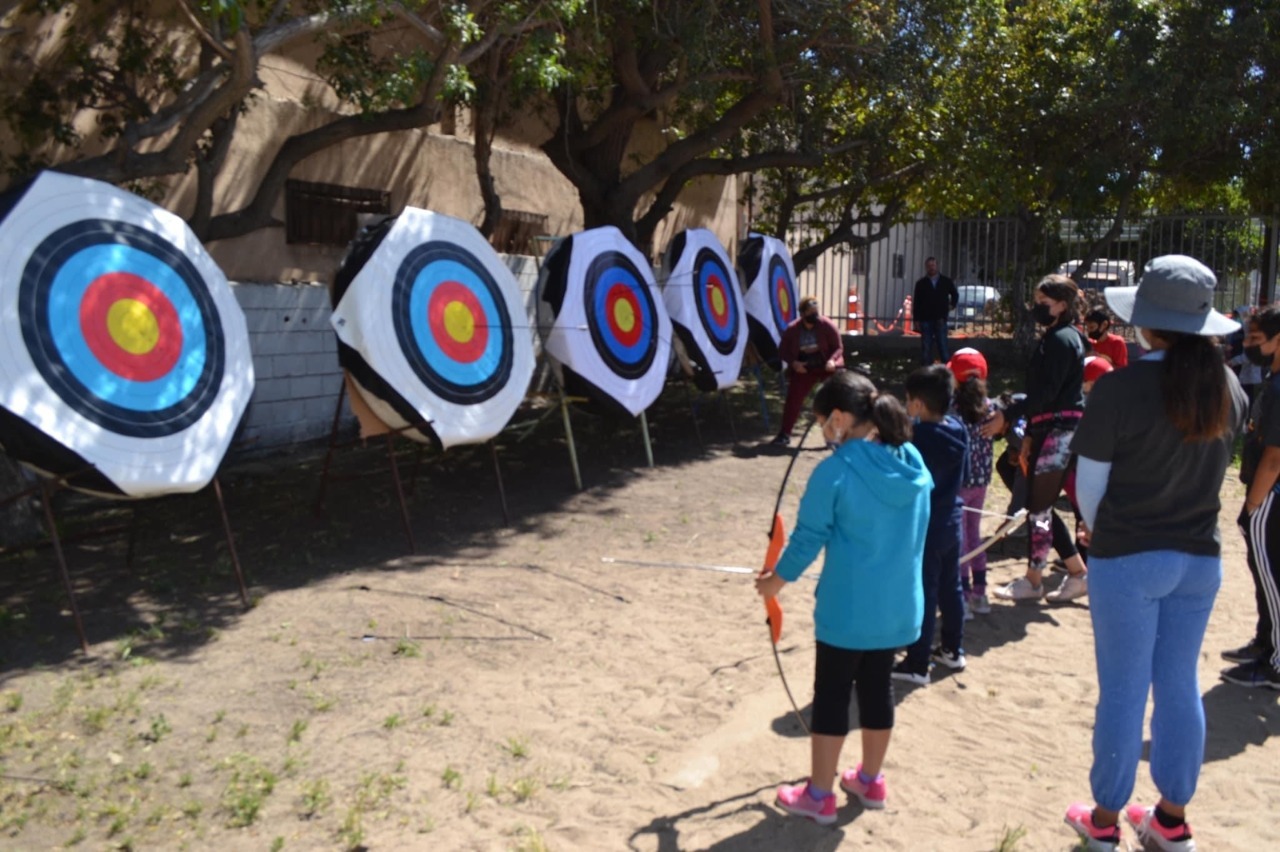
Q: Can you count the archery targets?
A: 5